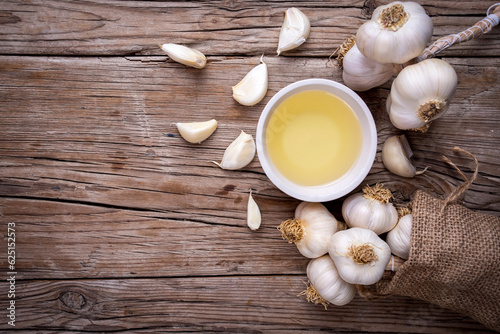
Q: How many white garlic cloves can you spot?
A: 7